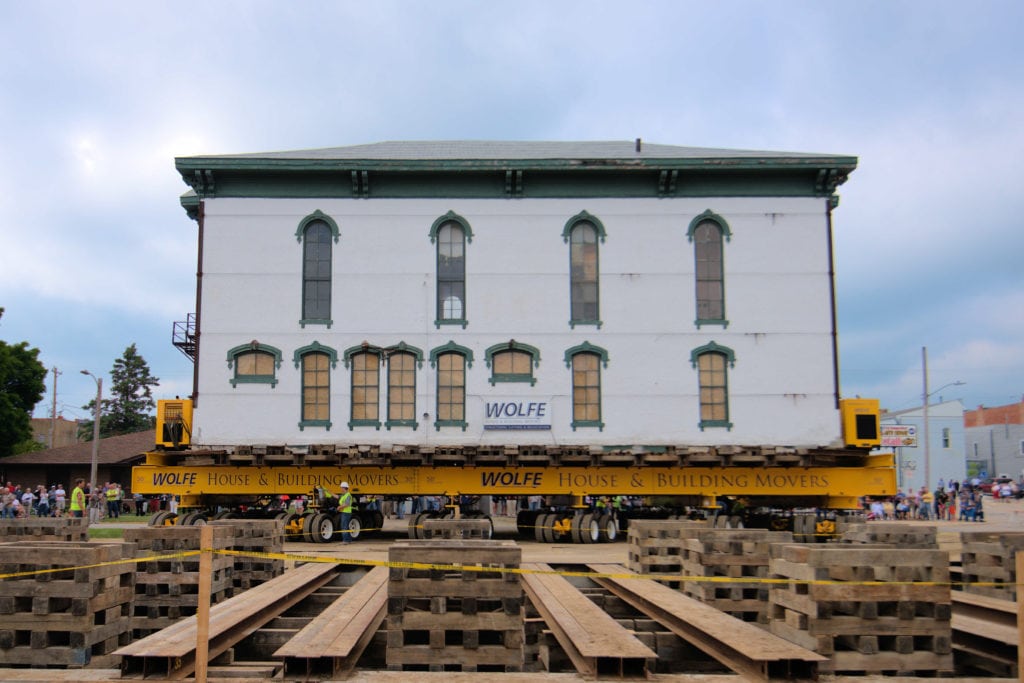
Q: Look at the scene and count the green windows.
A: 12